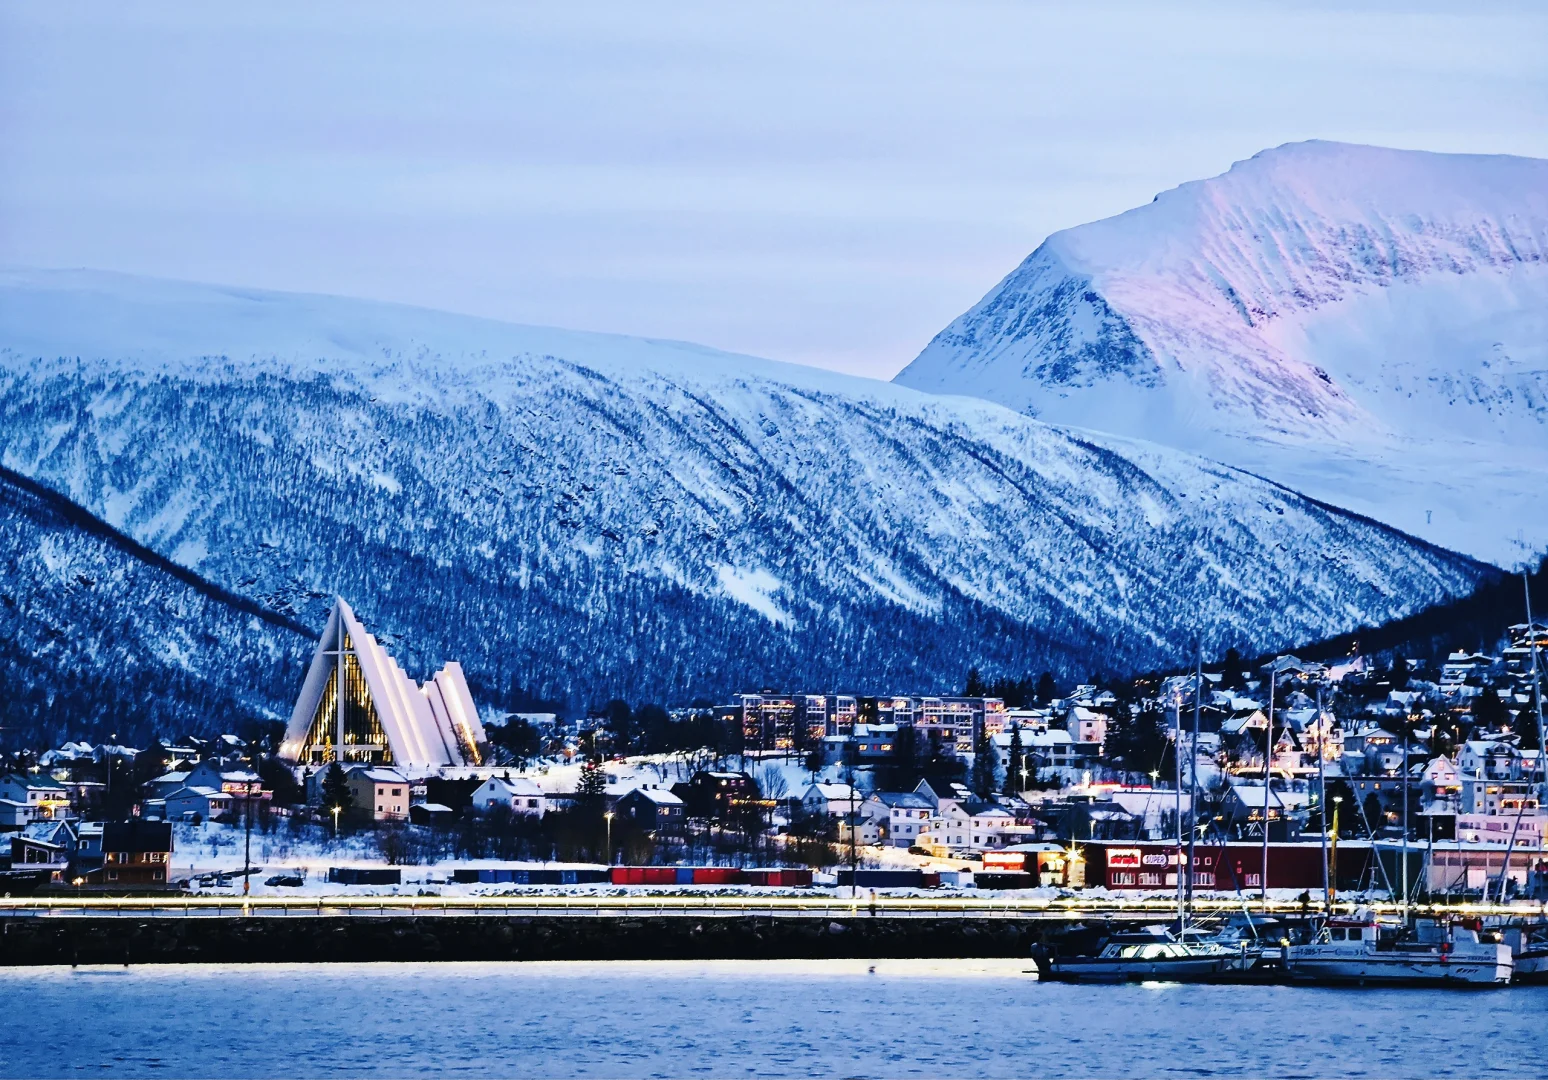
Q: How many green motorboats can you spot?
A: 0